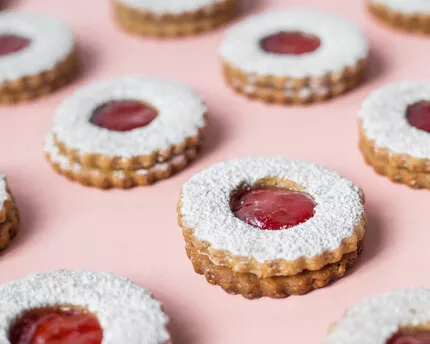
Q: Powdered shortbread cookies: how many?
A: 10